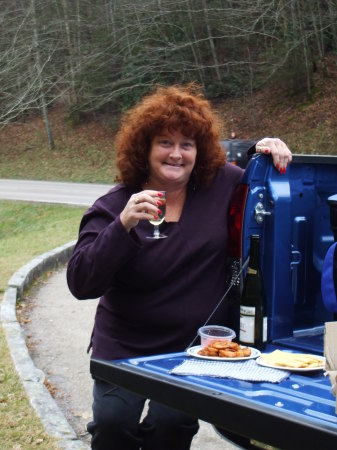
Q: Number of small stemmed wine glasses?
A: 1